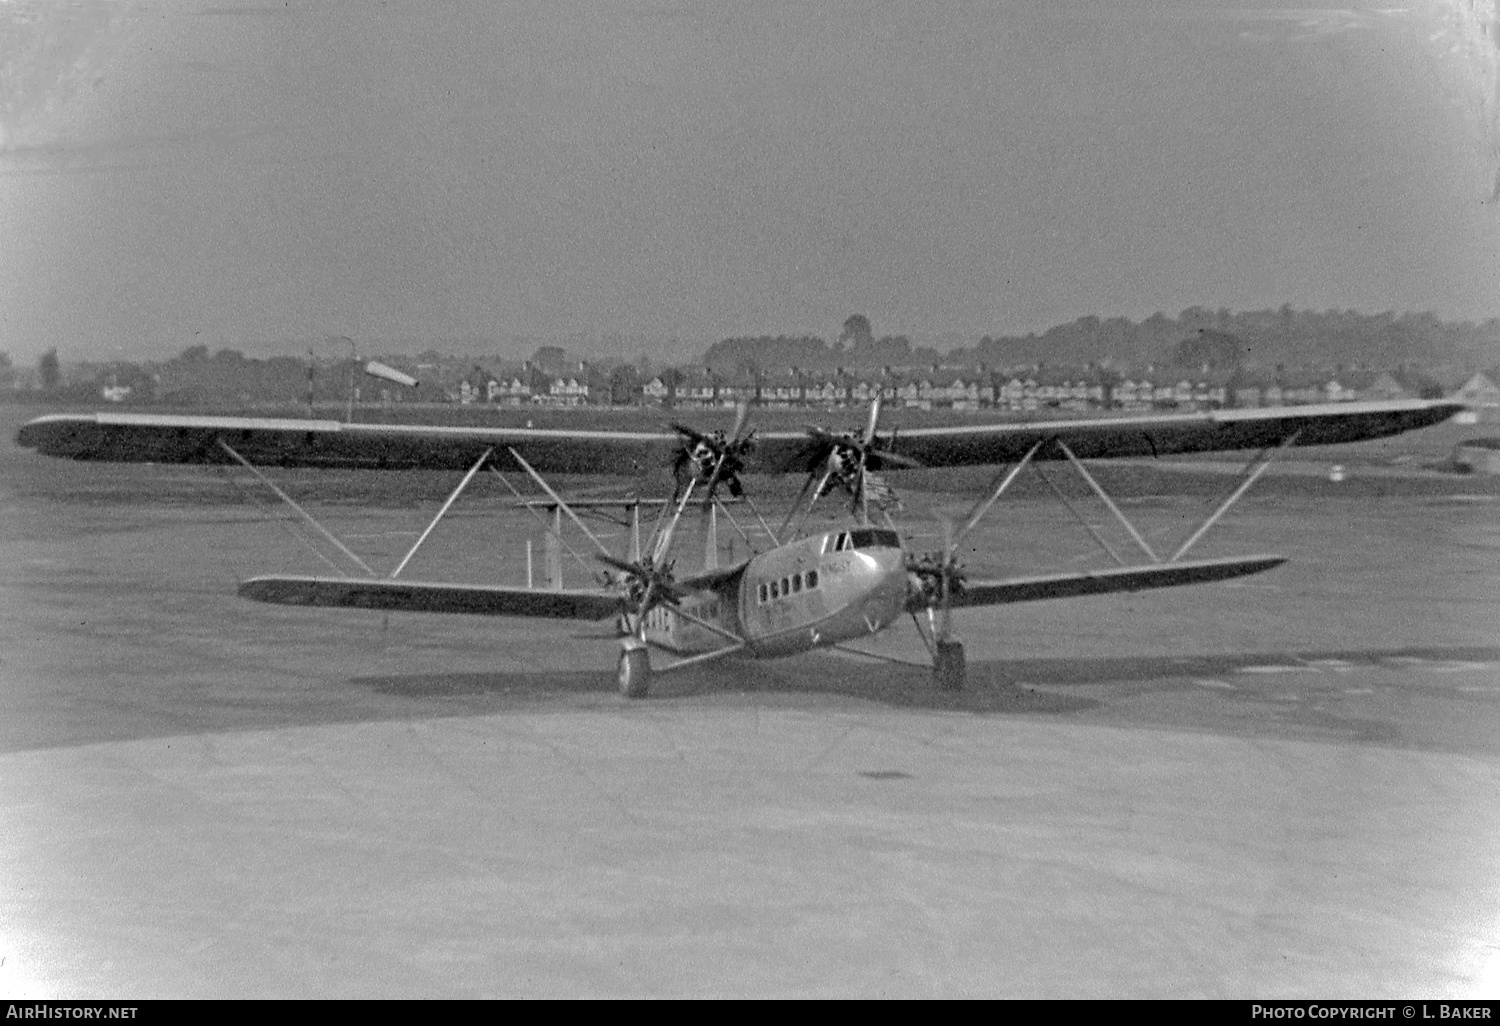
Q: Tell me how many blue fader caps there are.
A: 0